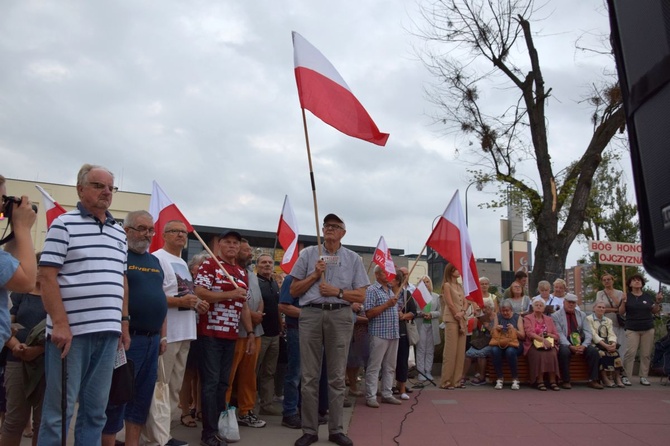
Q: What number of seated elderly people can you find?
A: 5